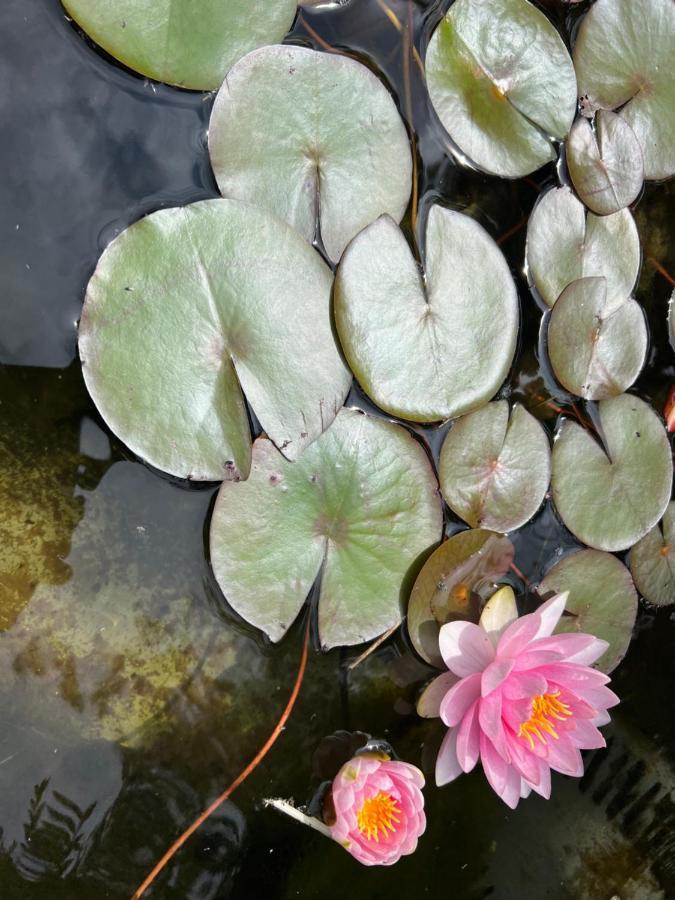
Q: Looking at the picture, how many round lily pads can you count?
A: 15